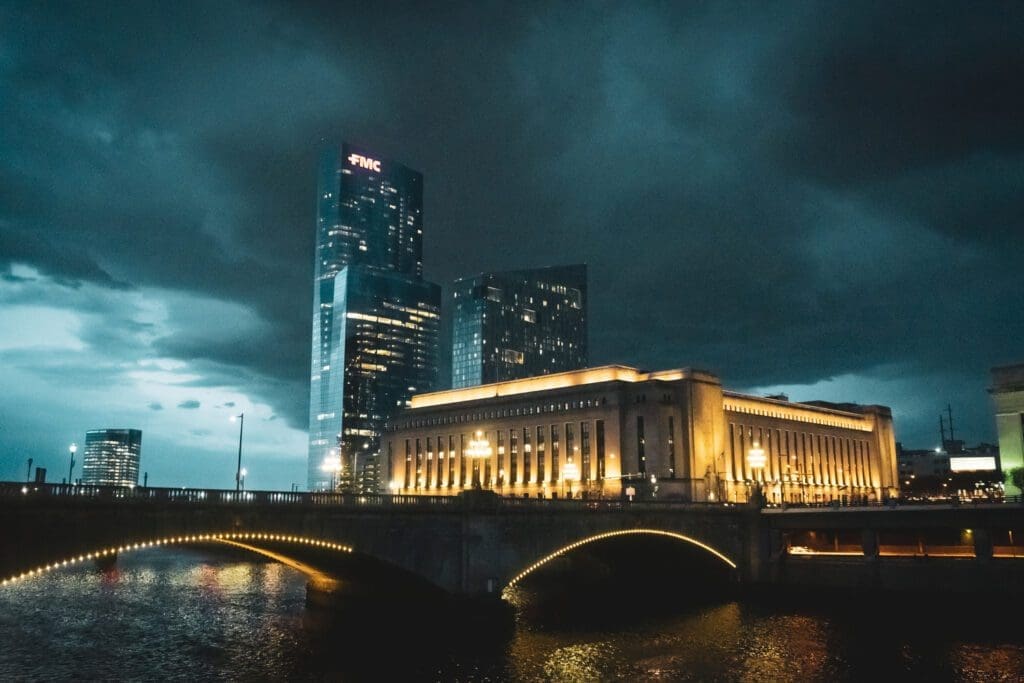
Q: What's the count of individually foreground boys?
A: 0